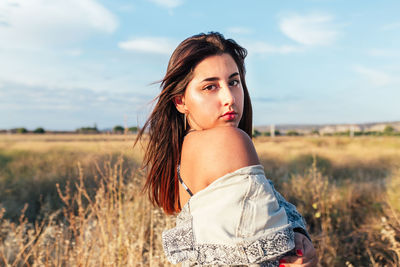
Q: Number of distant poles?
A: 3